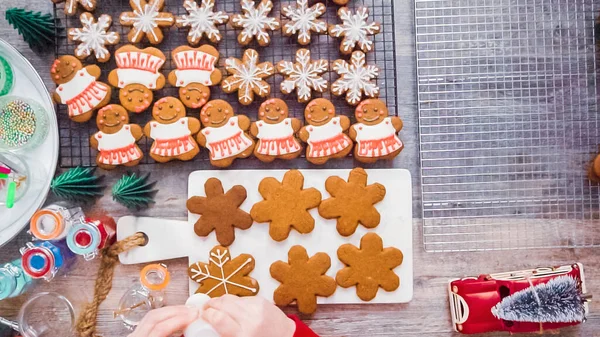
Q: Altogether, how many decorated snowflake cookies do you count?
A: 11